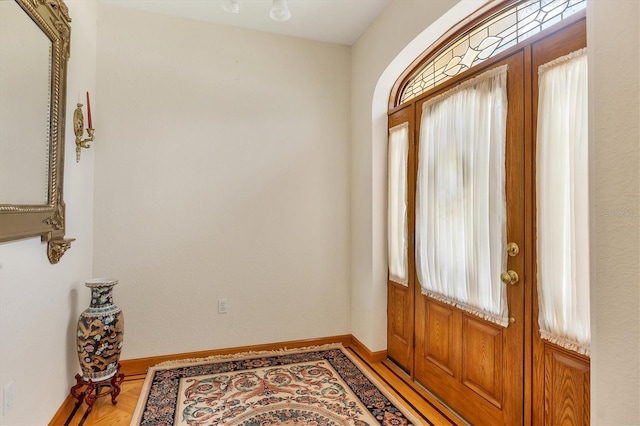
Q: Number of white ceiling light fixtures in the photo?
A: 2